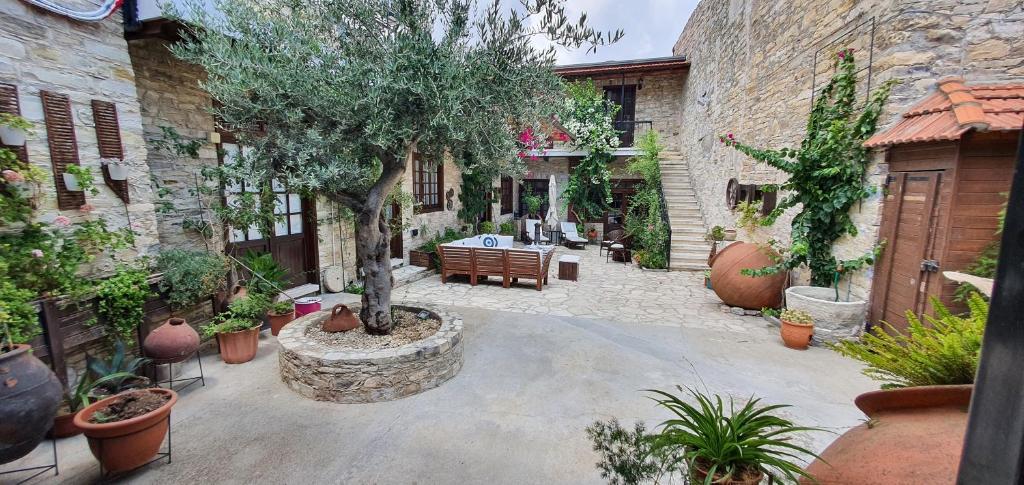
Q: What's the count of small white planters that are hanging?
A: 3